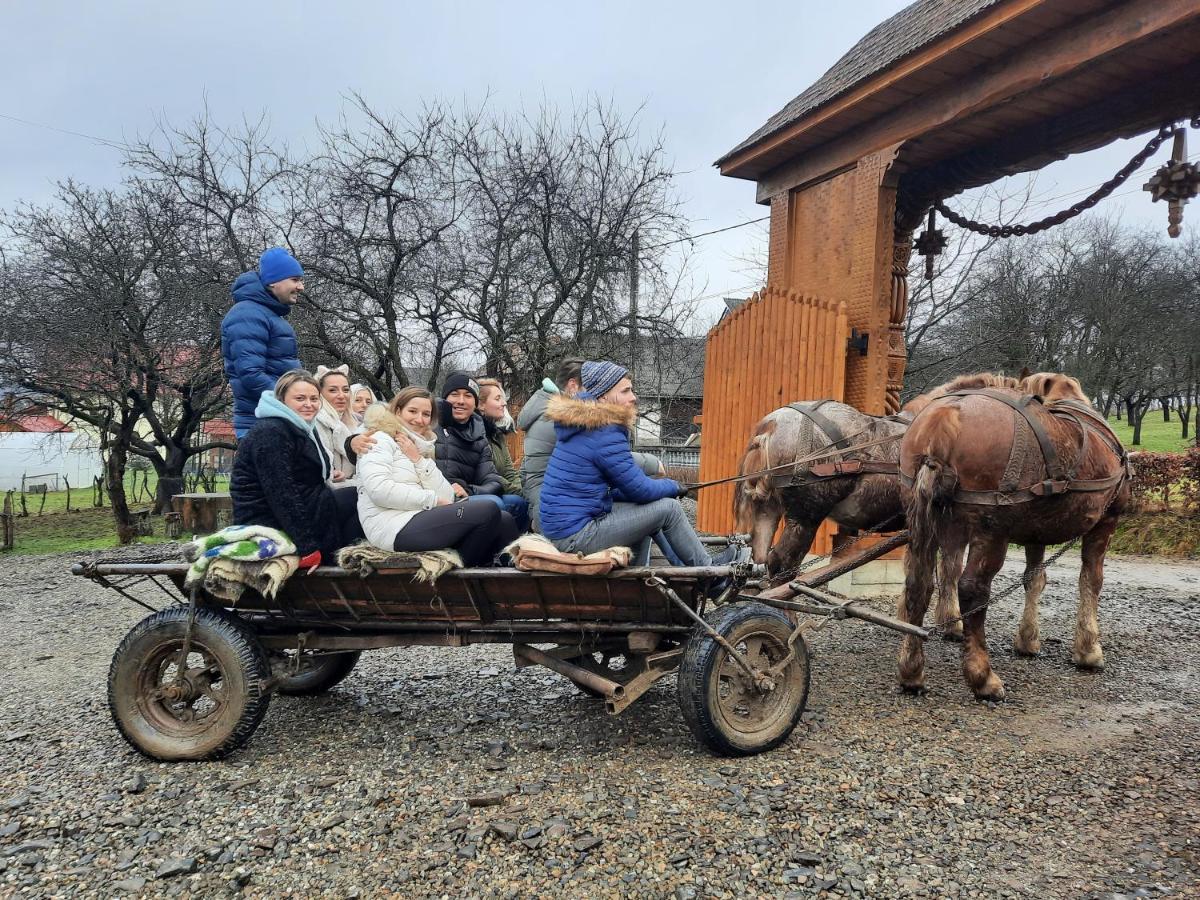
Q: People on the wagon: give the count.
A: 9